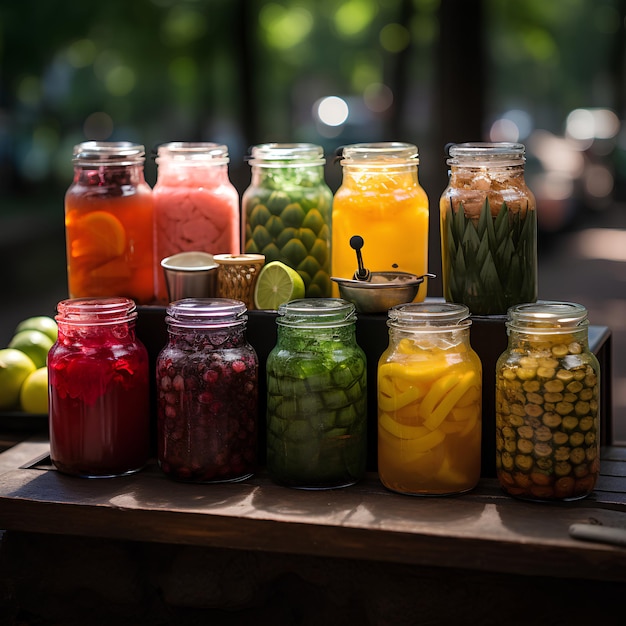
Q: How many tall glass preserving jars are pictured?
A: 10